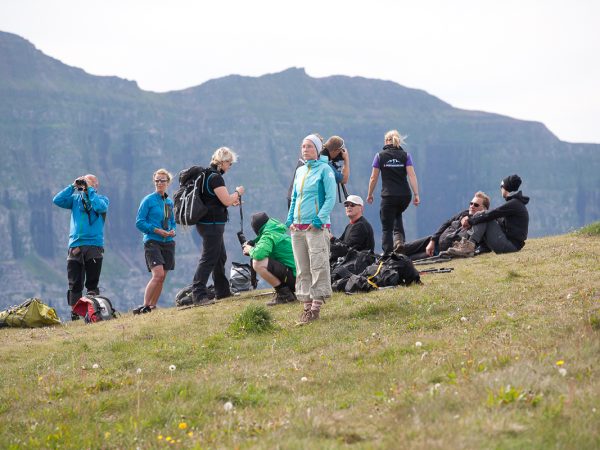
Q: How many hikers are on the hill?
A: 10